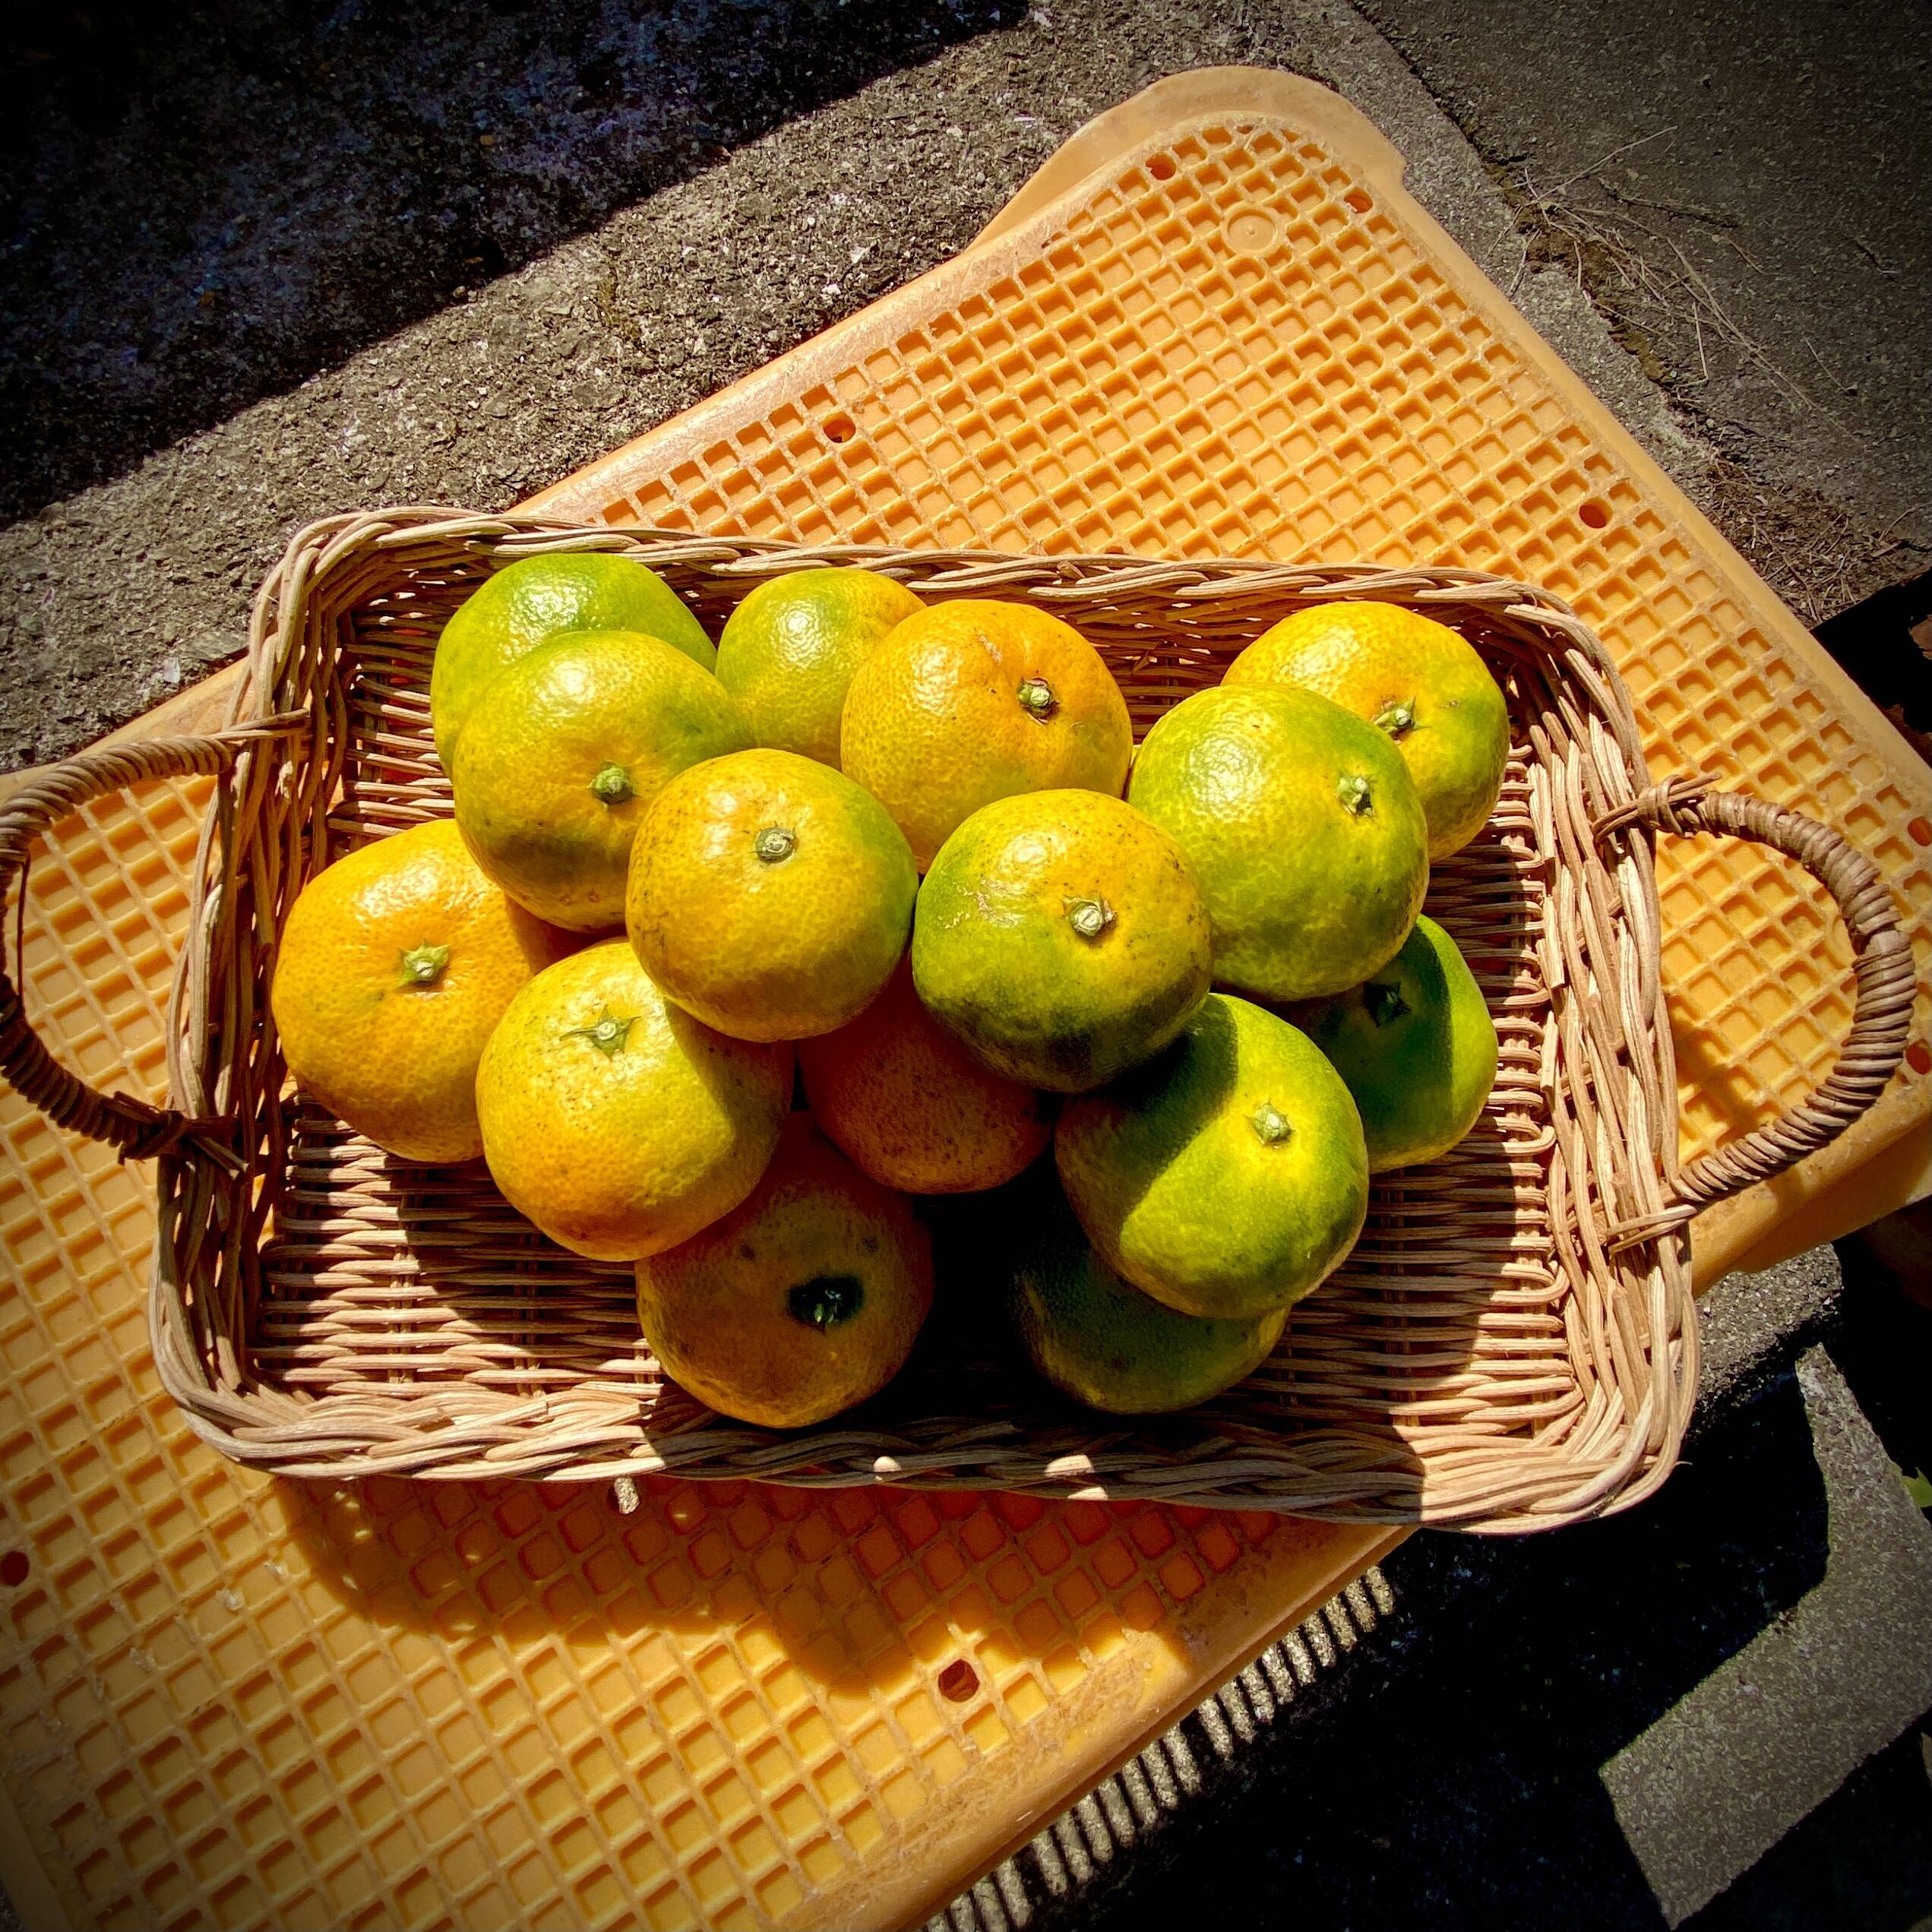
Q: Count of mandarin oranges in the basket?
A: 15